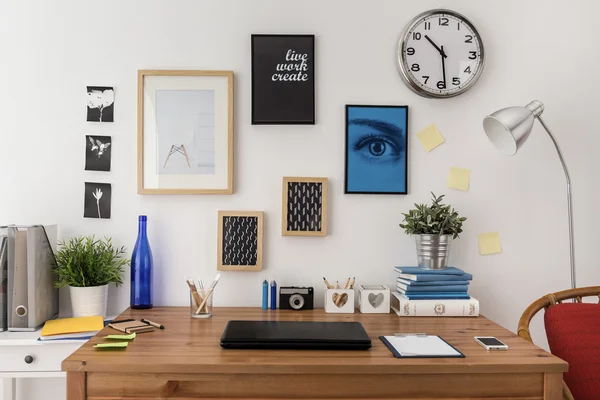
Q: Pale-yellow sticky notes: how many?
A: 3